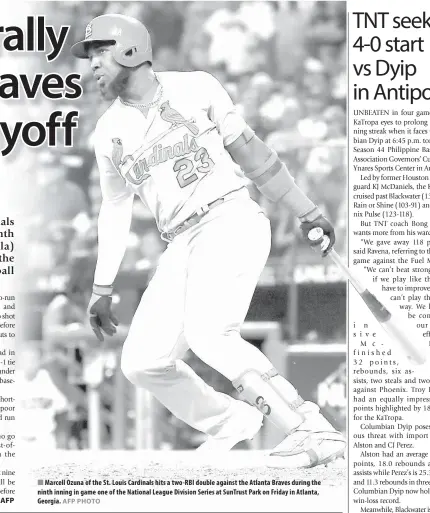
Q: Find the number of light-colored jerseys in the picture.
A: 1